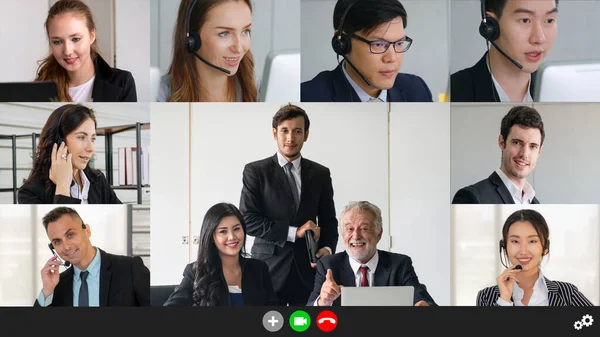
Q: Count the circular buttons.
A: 3